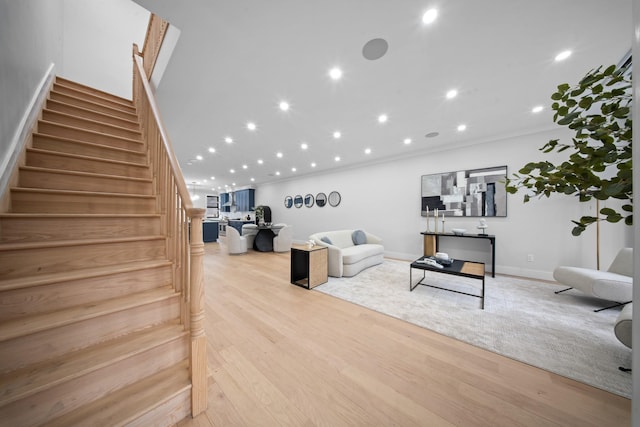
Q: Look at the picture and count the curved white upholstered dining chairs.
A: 4